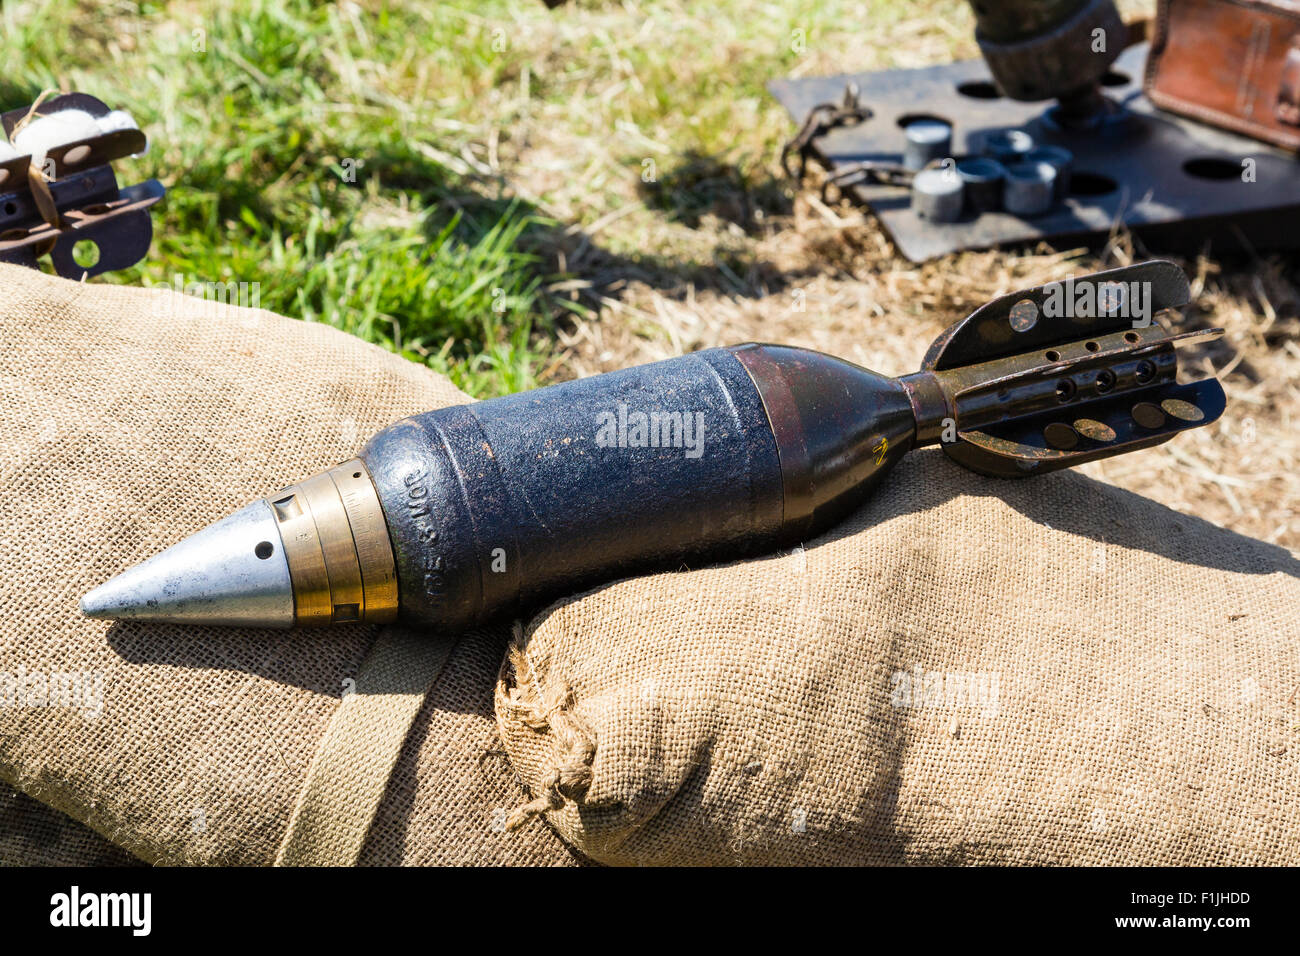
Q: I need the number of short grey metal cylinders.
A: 6